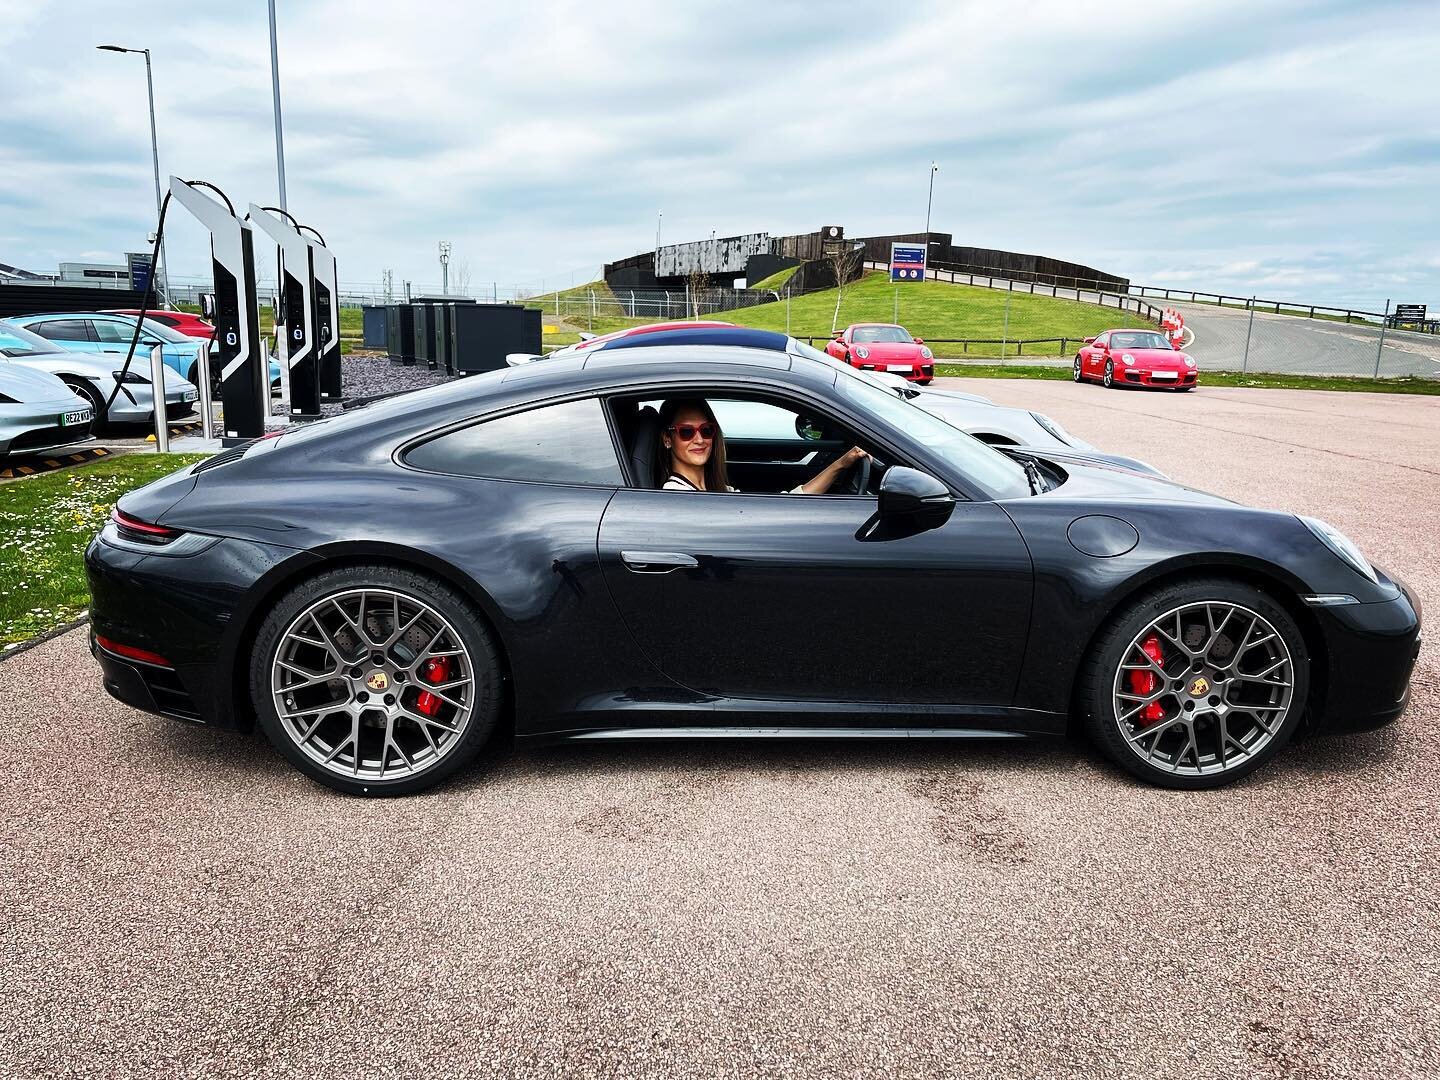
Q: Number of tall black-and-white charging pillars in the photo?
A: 3